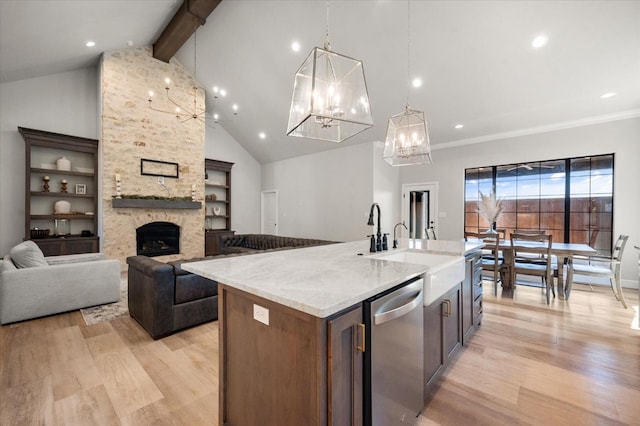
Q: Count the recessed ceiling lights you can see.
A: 8